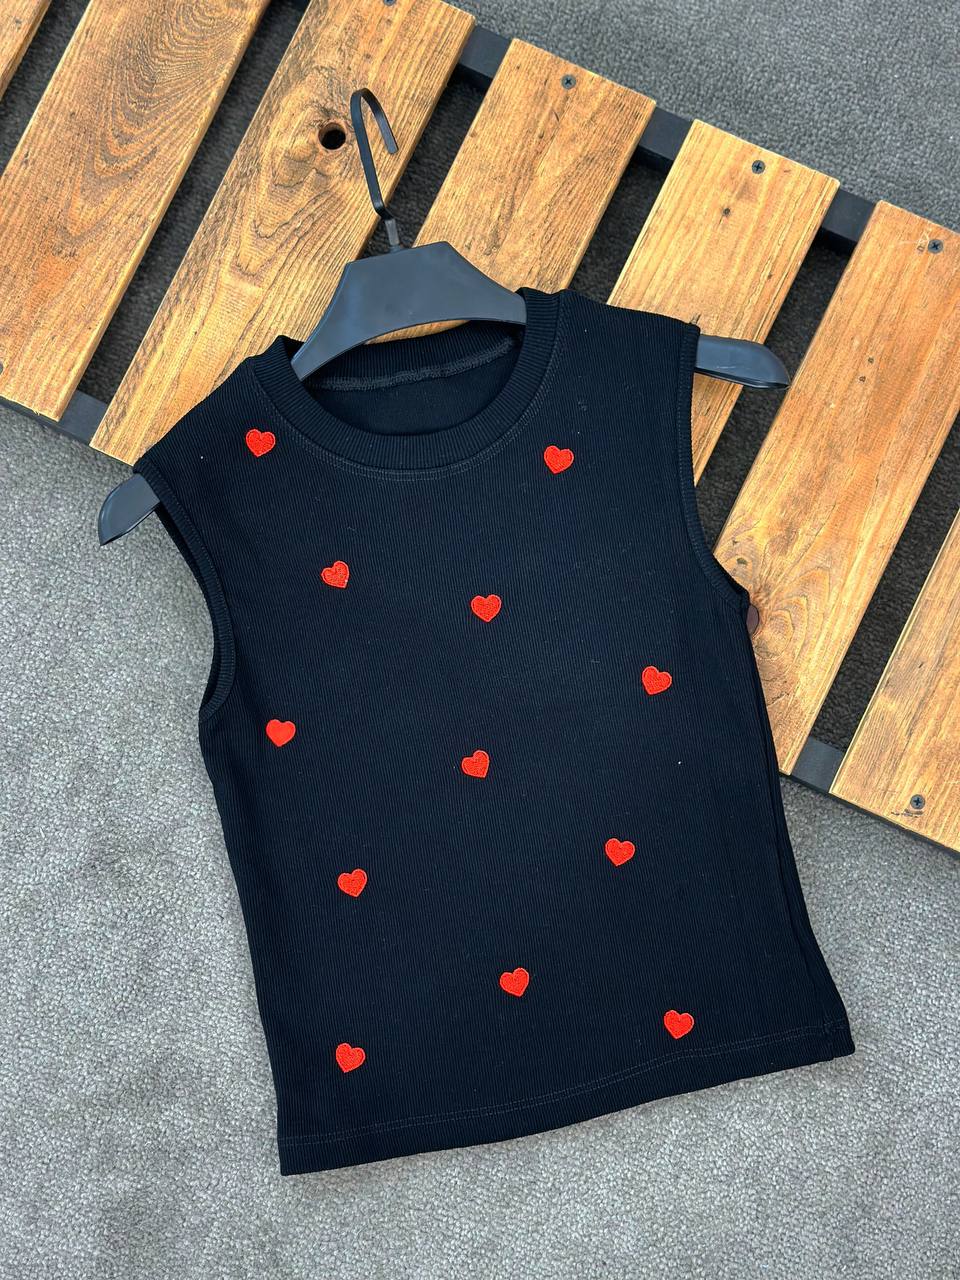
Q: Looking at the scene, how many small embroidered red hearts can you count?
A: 12